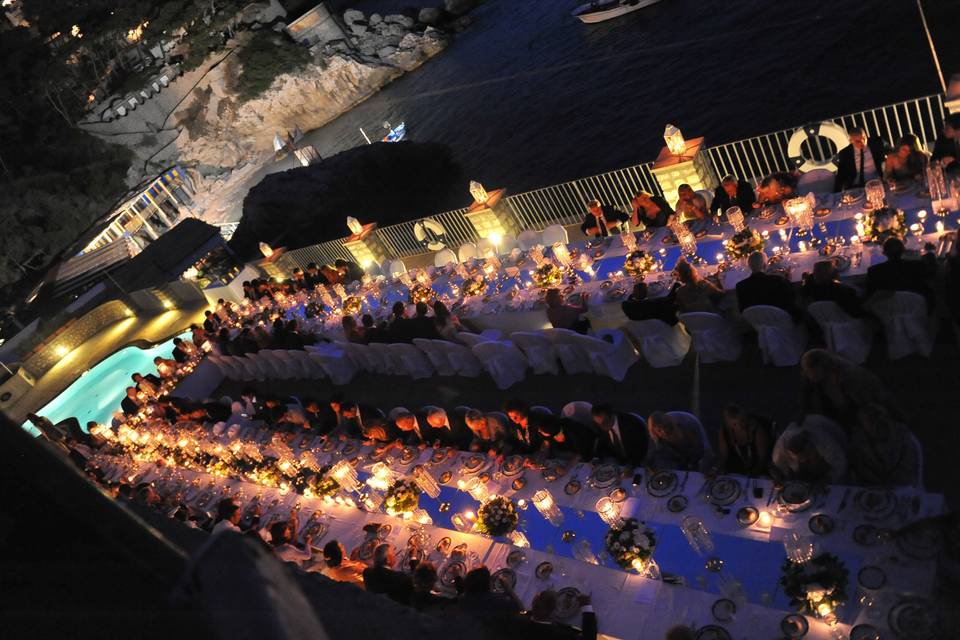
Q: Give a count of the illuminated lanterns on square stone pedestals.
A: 4